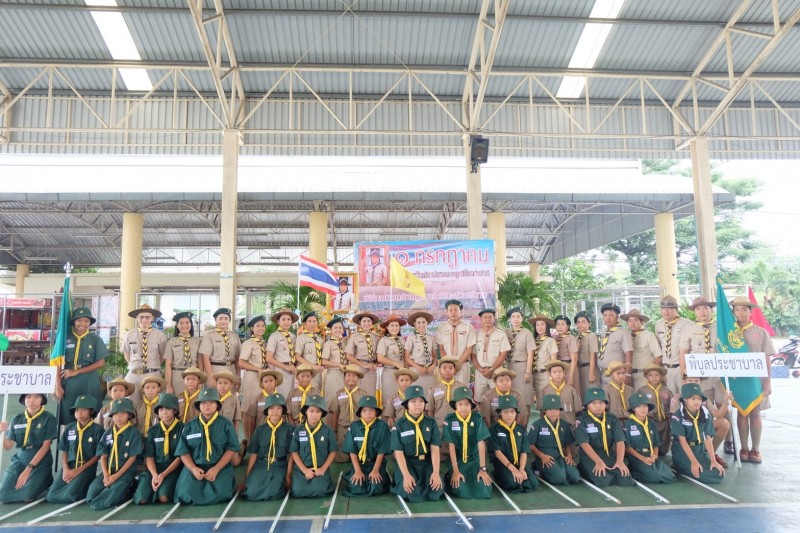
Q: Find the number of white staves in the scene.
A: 14